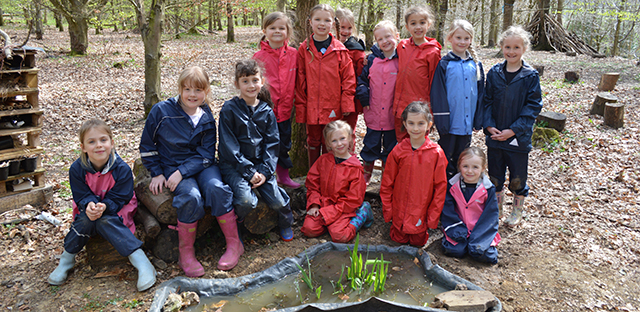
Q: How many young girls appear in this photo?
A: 13